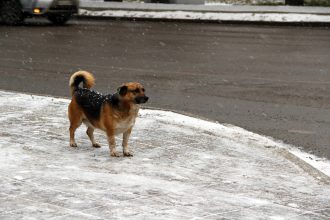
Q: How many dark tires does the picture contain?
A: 2